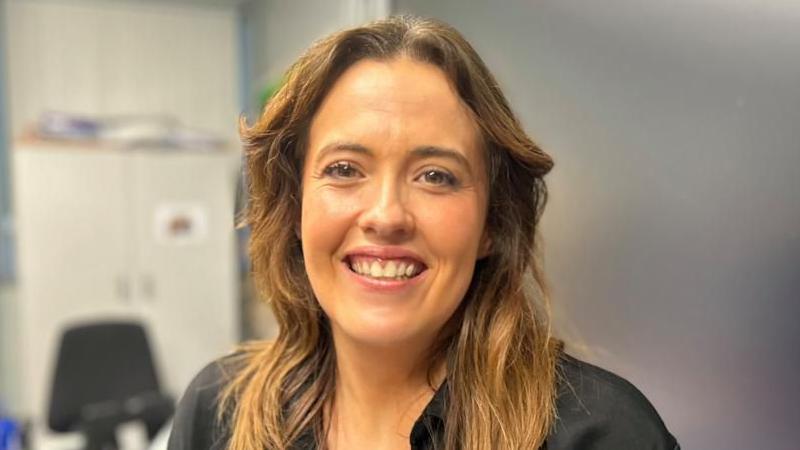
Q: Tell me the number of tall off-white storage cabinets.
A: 1